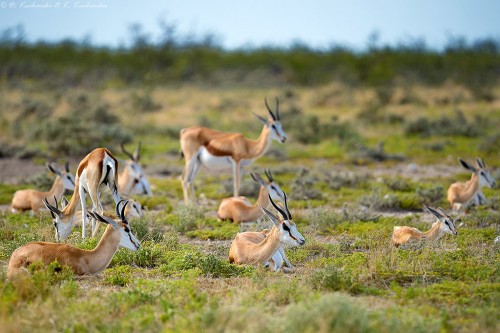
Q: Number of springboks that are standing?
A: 2